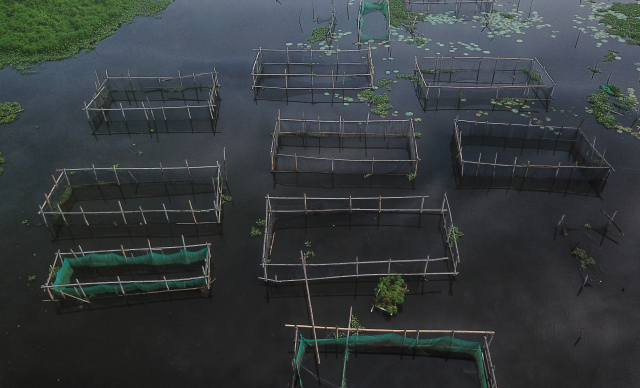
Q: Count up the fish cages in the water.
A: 11